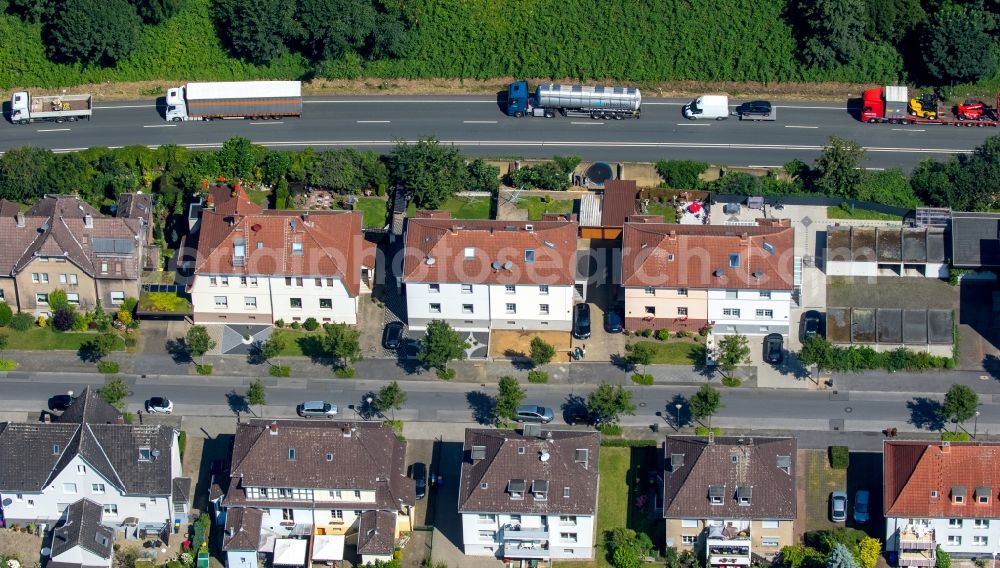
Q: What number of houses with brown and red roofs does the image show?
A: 8